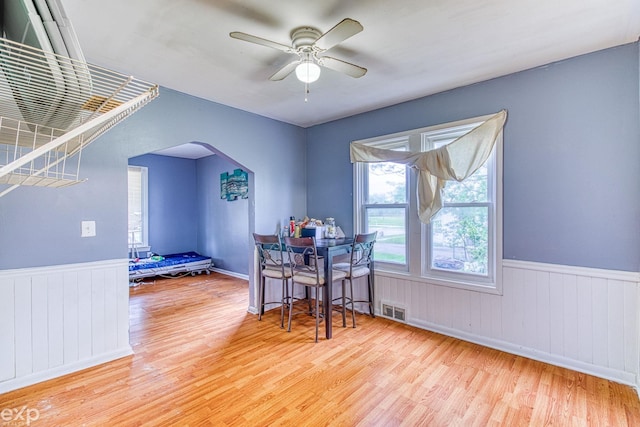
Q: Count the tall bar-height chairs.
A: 3